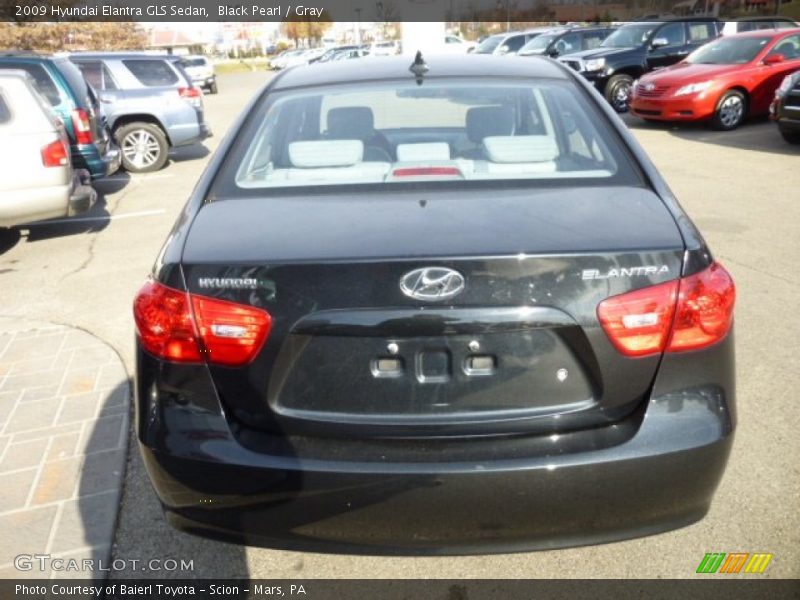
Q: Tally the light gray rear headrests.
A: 3